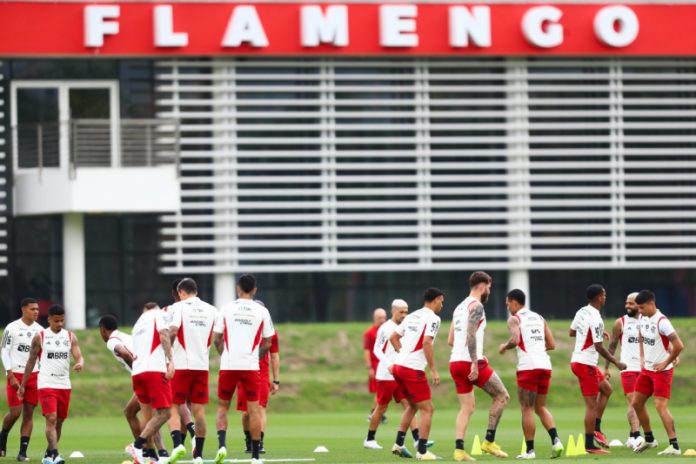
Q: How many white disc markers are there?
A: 3